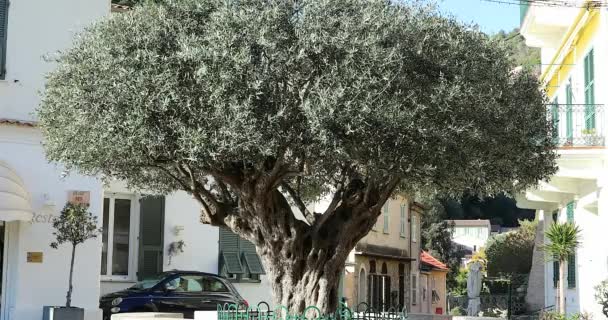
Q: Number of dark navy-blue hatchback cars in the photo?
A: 1